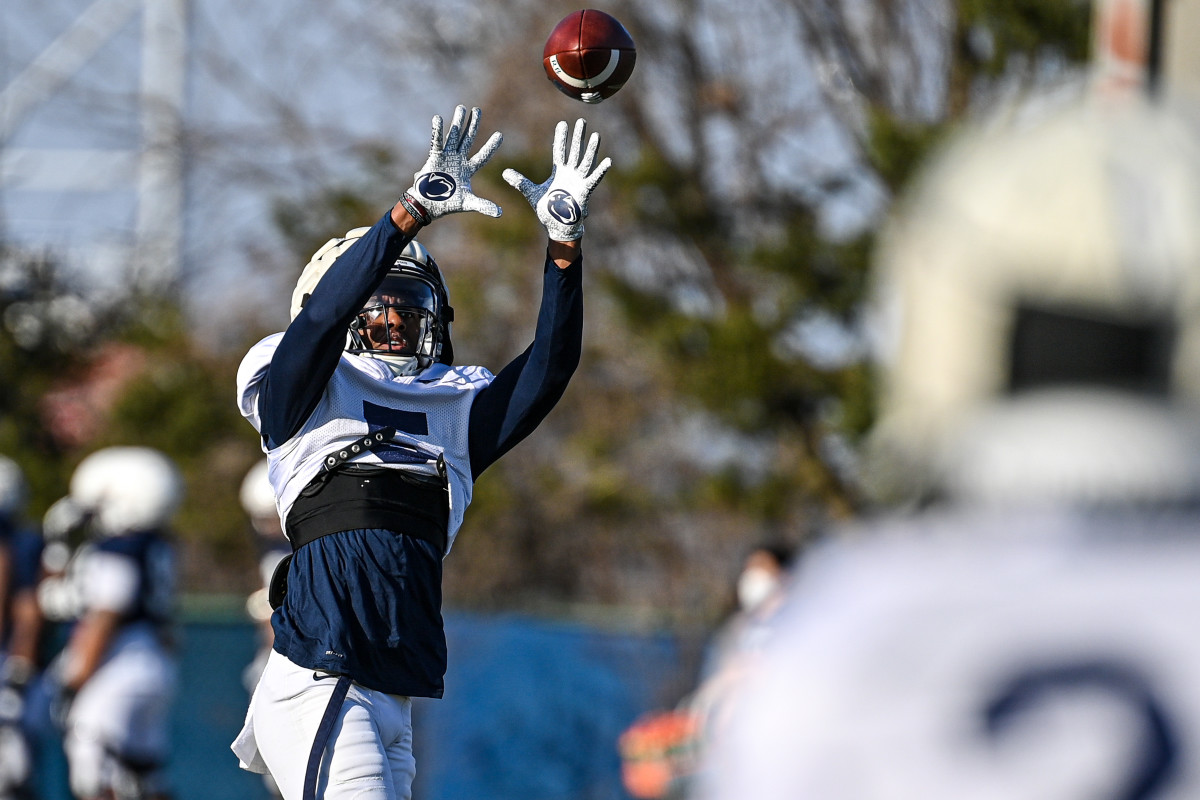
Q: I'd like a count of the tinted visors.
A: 1